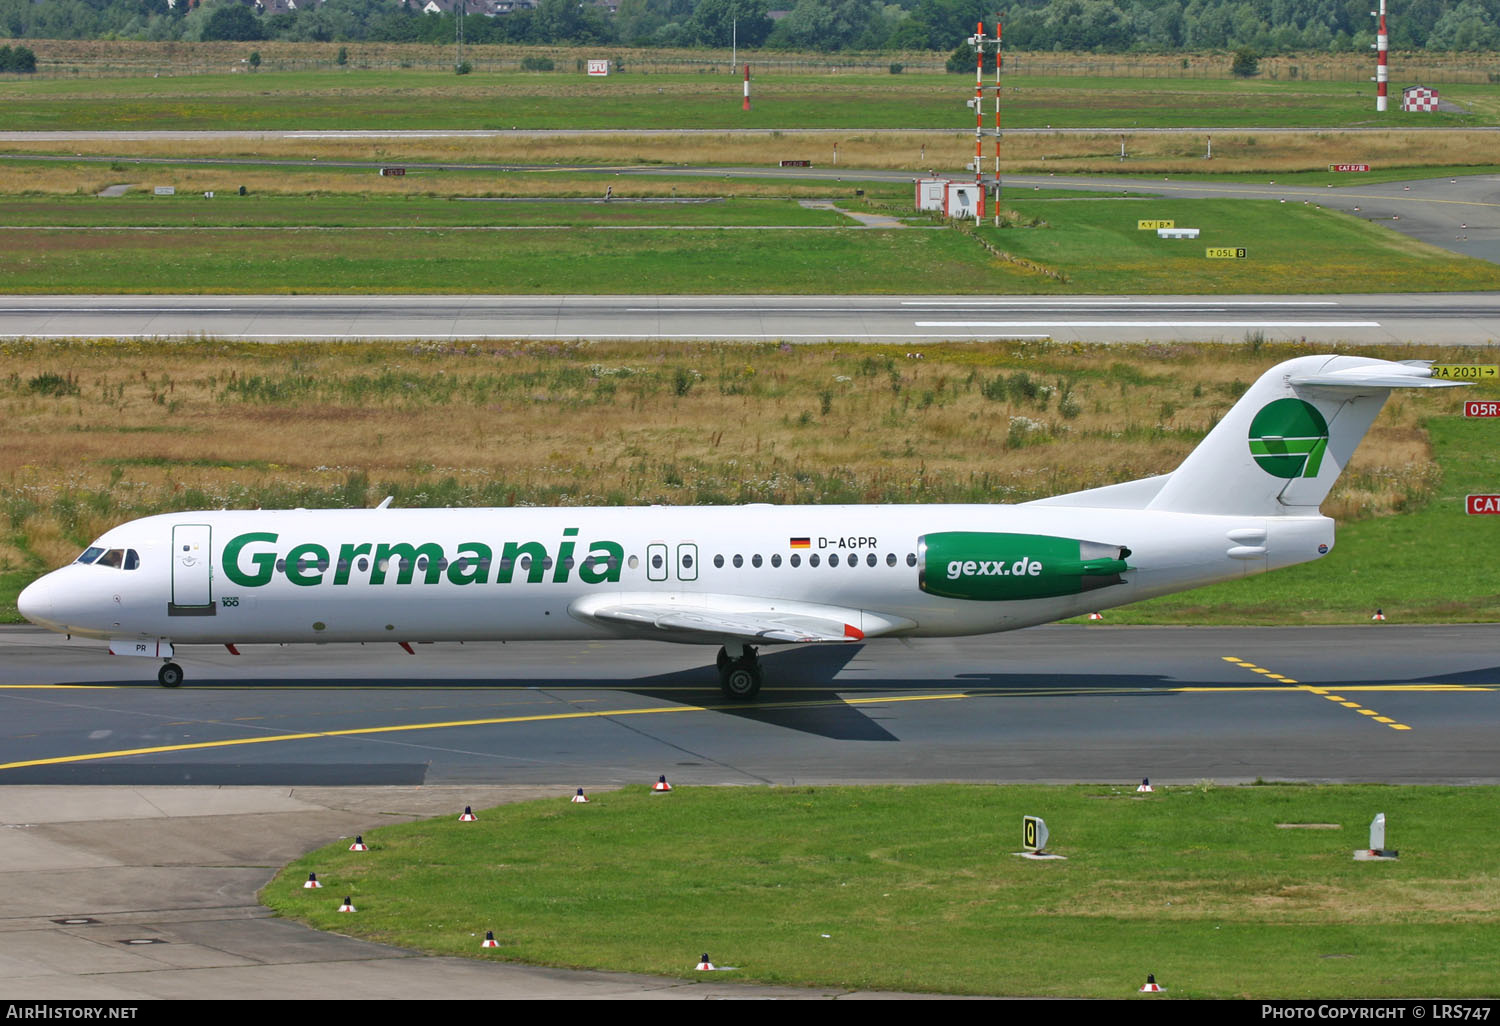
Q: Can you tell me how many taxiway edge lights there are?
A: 12